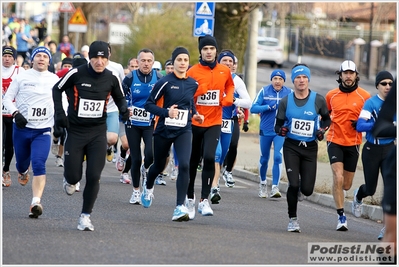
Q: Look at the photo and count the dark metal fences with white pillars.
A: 1